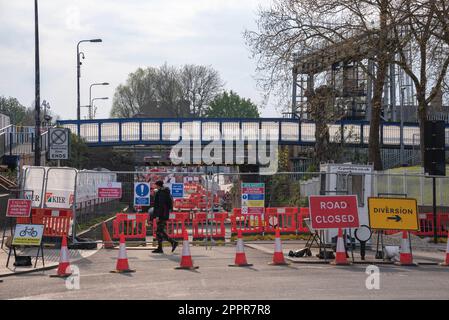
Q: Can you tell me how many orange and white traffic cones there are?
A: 8